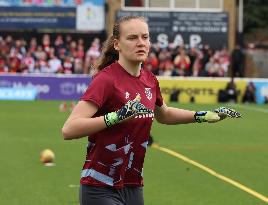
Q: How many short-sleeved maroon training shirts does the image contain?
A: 1